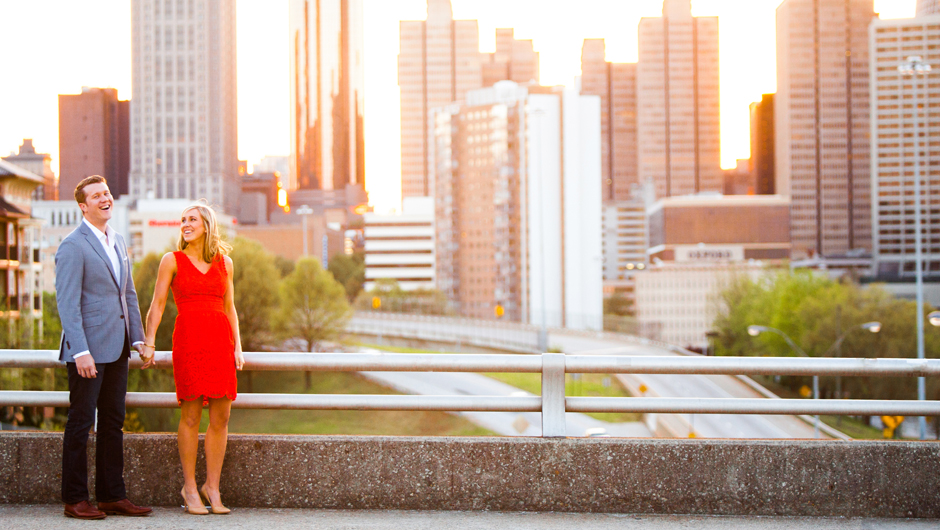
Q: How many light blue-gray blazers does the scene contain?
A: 1